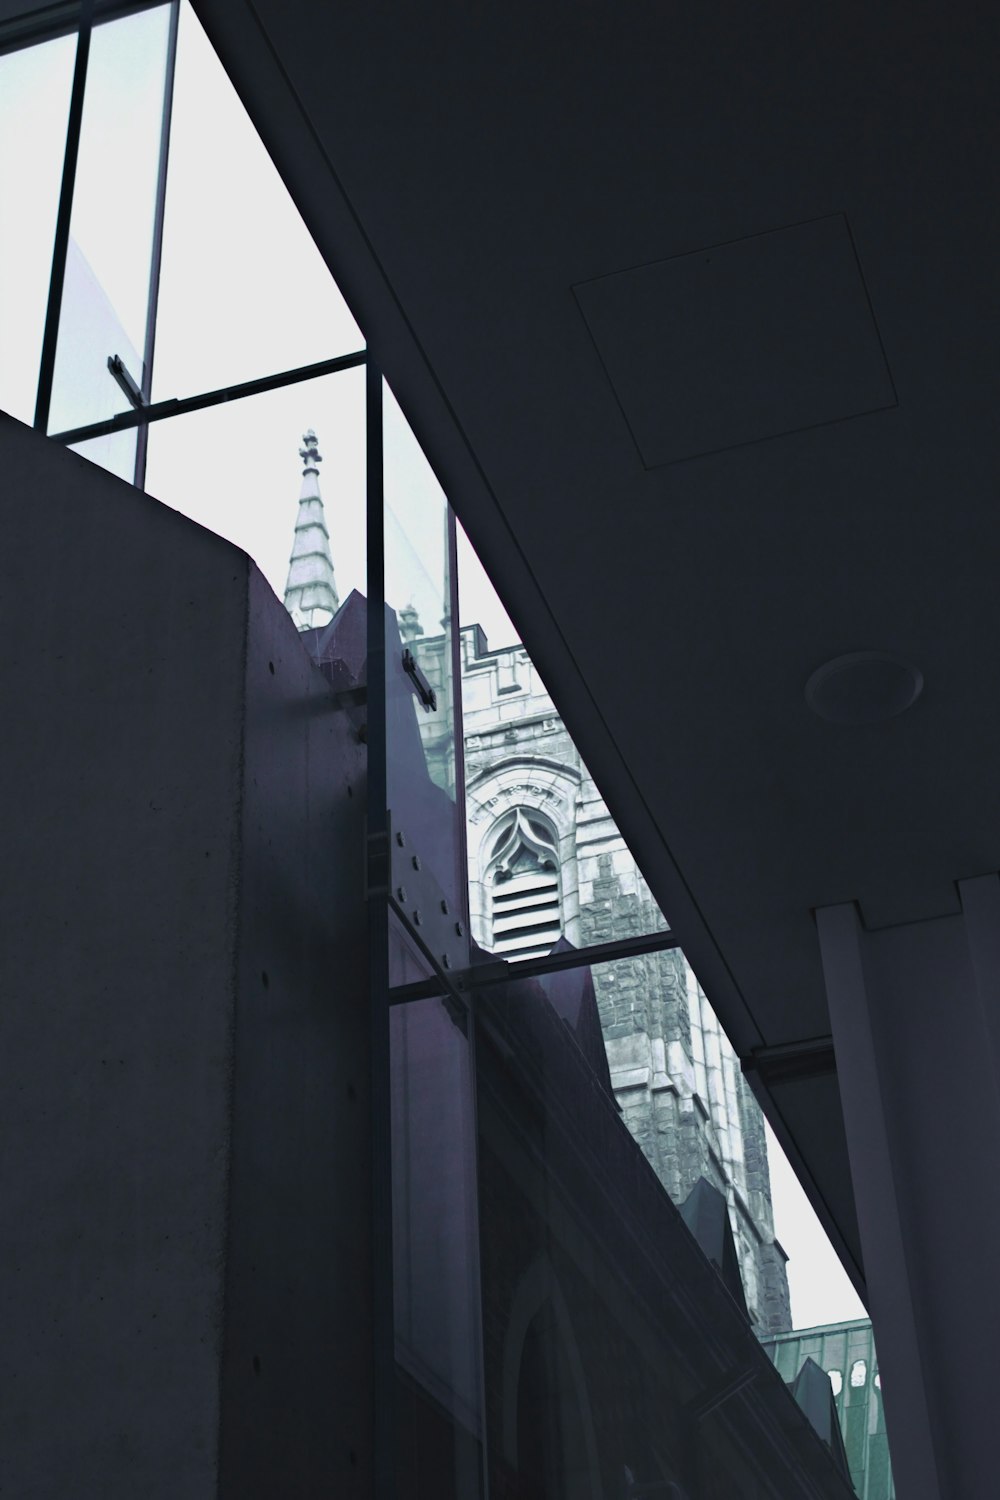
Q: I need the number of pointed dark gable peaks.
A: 4